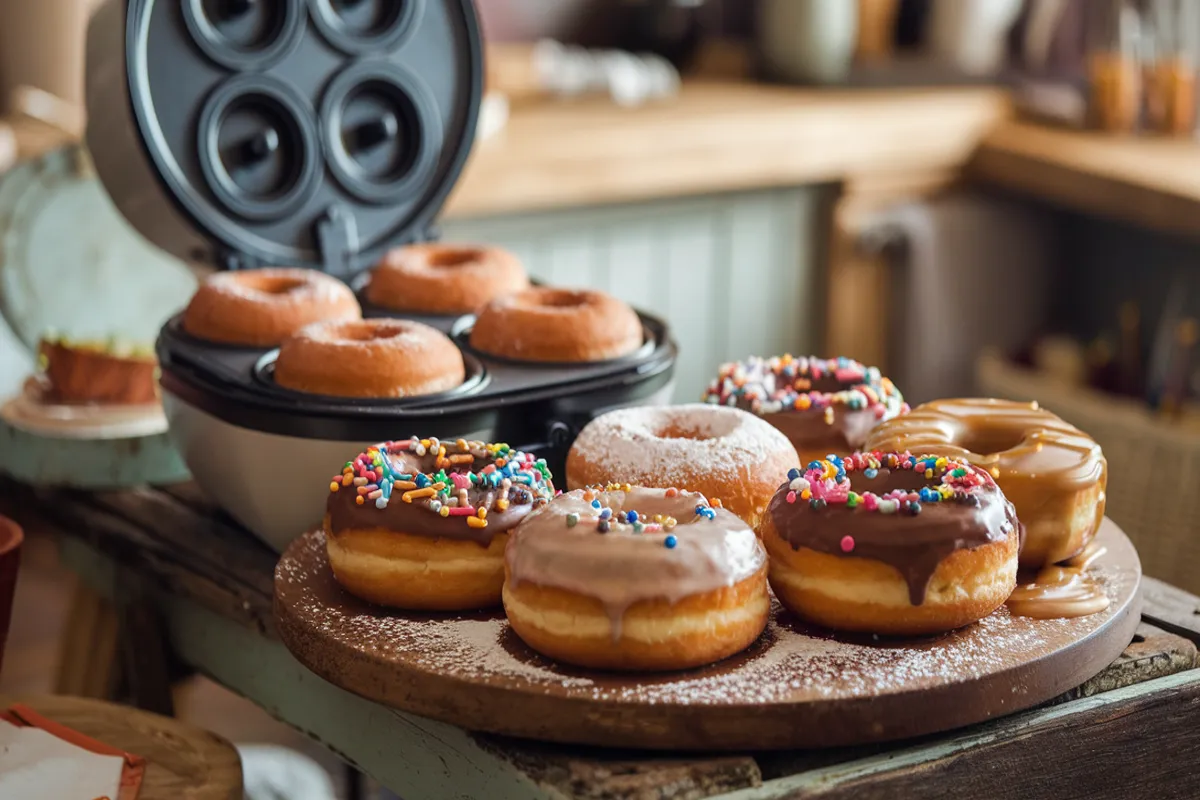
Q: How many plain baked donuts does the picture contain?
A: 4